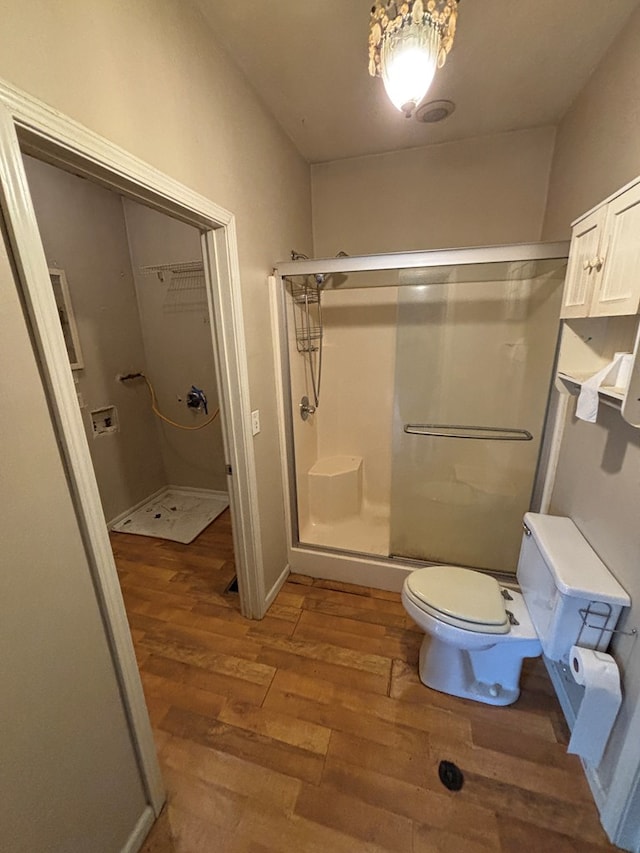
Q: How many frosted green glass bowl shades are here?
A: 0